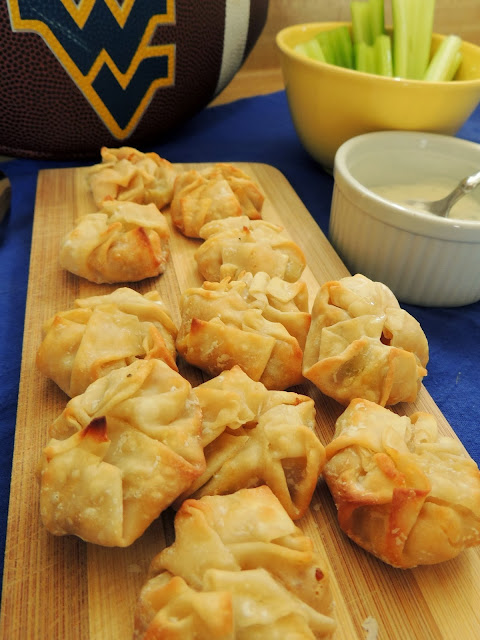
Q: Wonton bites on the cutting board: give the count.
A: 11